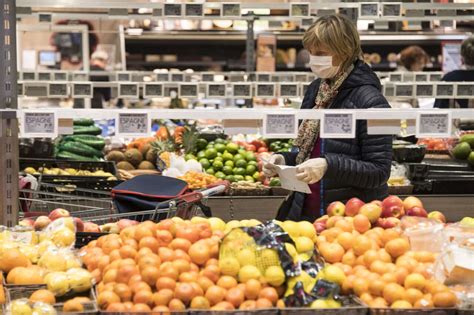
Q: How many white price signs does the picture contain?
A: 5